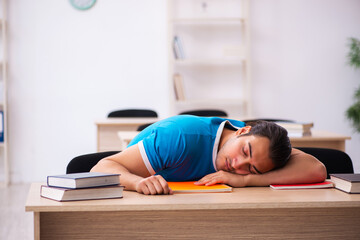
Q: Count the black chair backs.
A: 6